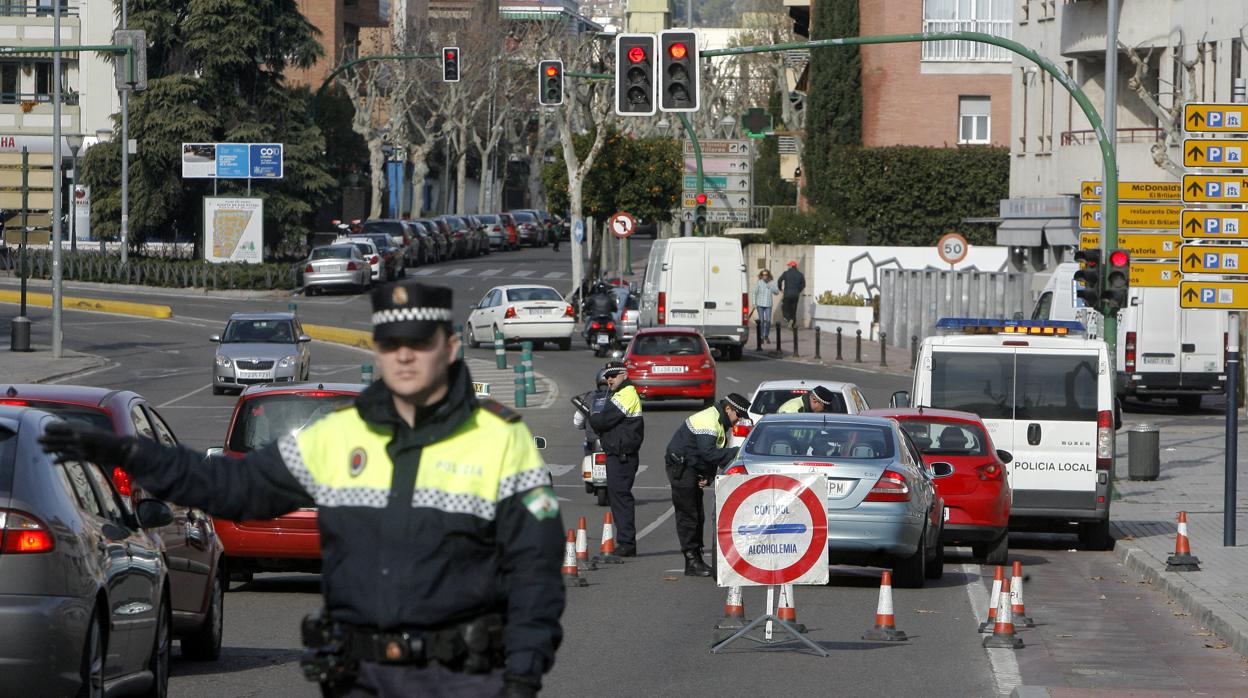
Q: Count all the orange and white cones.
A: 10